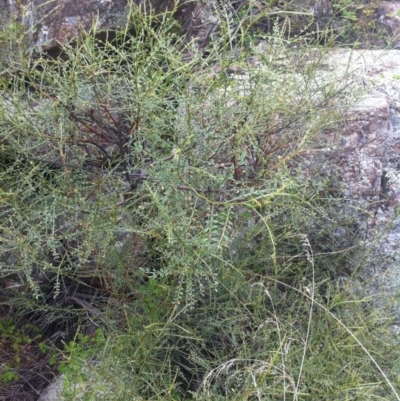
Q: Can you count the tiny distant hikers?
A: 0